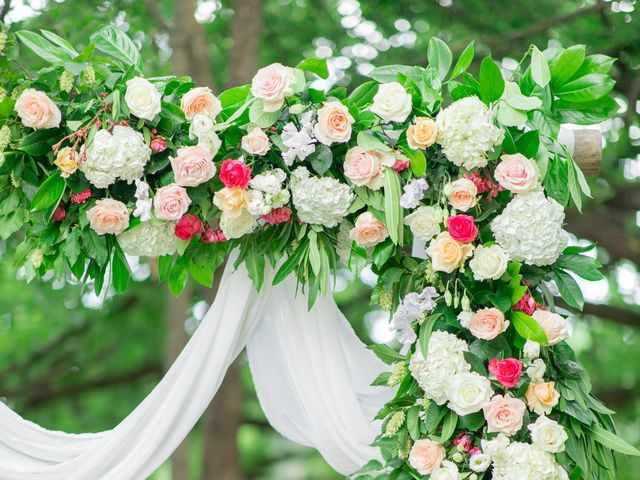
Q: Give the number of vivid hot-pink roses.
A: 4